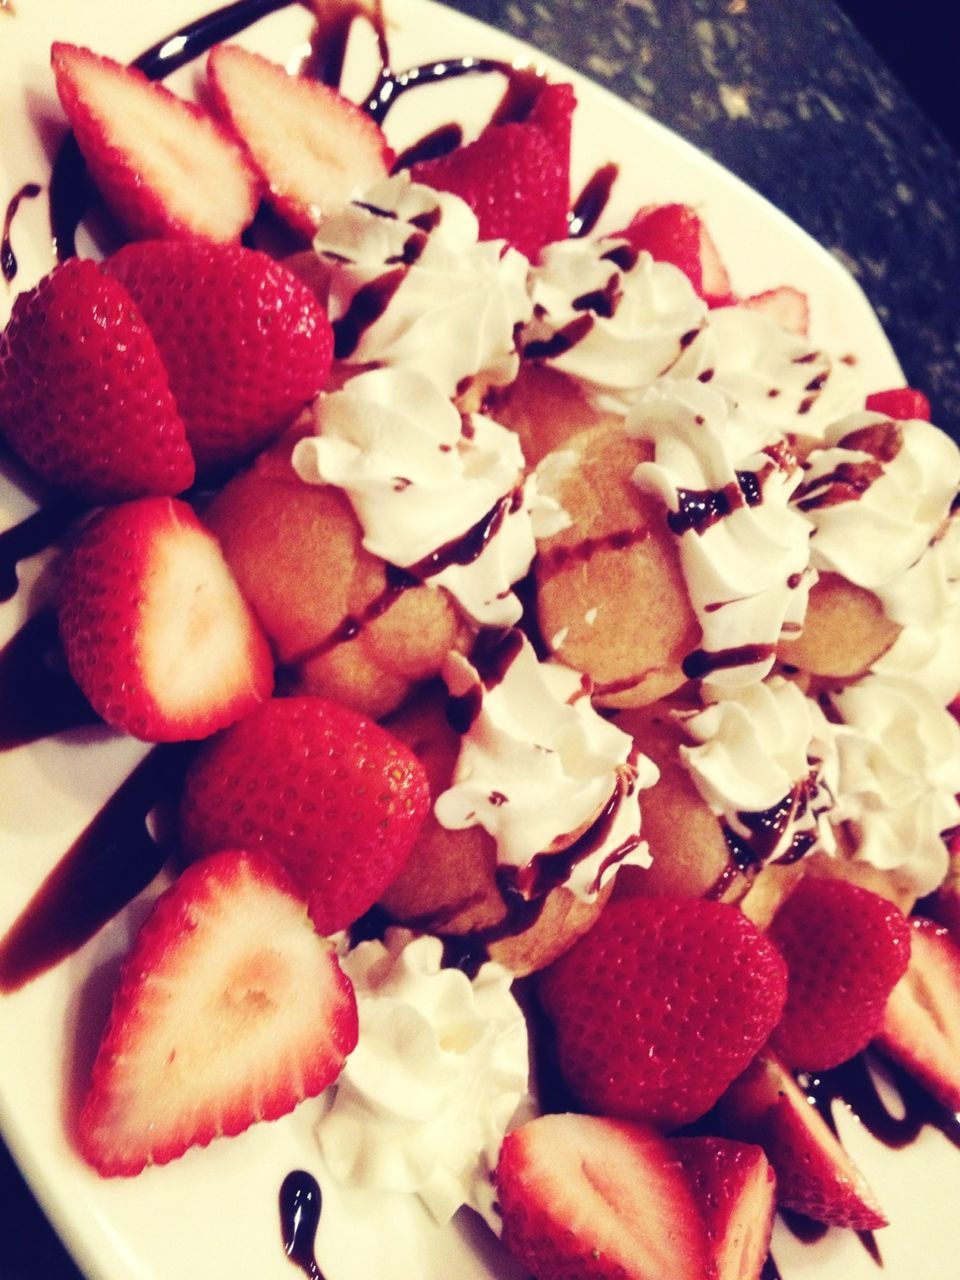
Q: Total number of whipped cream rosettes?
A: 11